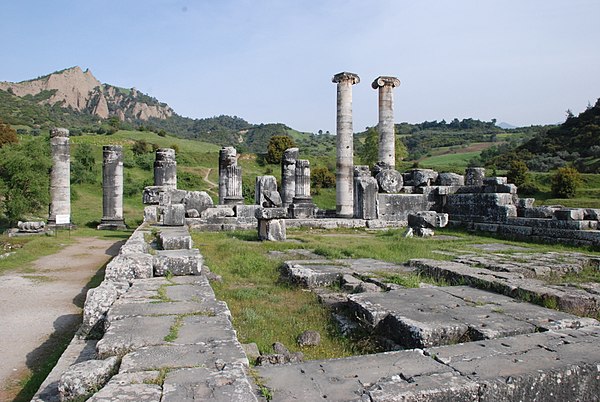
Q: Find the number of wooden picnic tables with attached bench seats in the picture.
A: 0